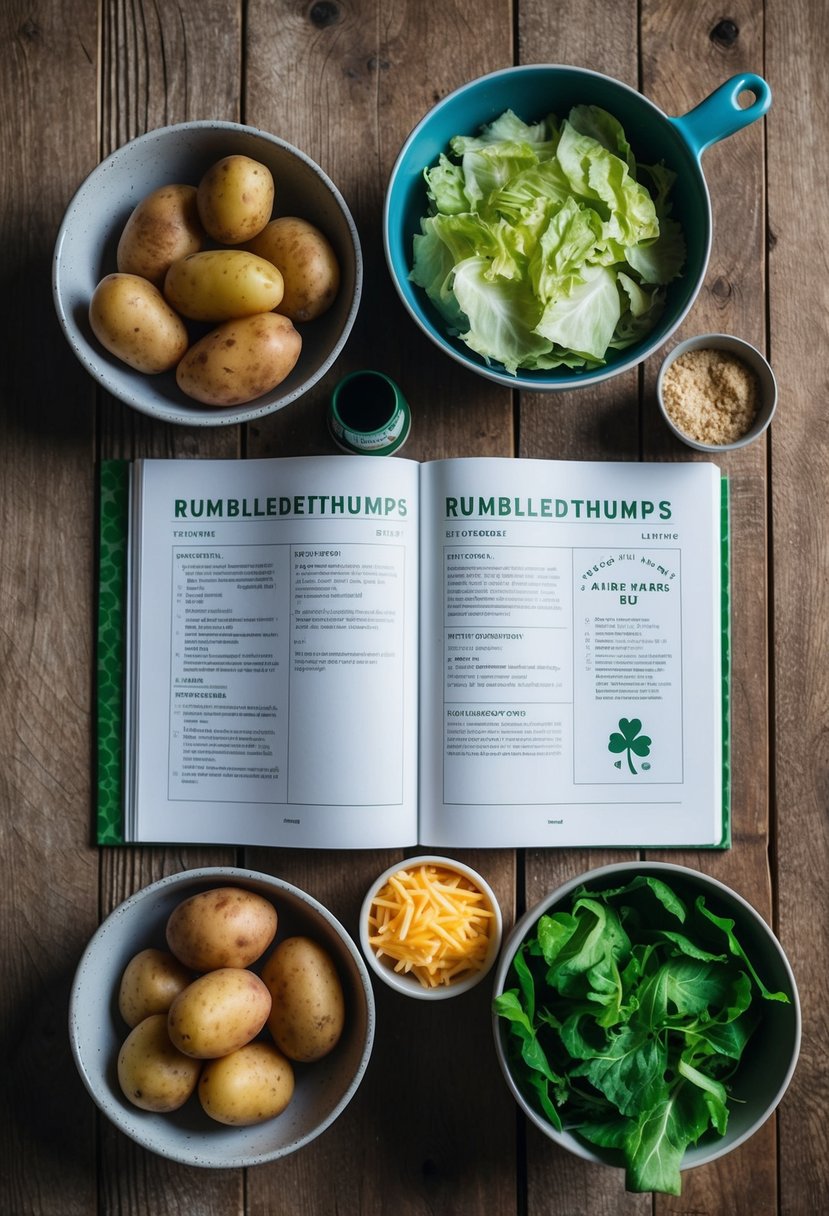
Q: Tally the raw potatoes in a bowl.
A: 12